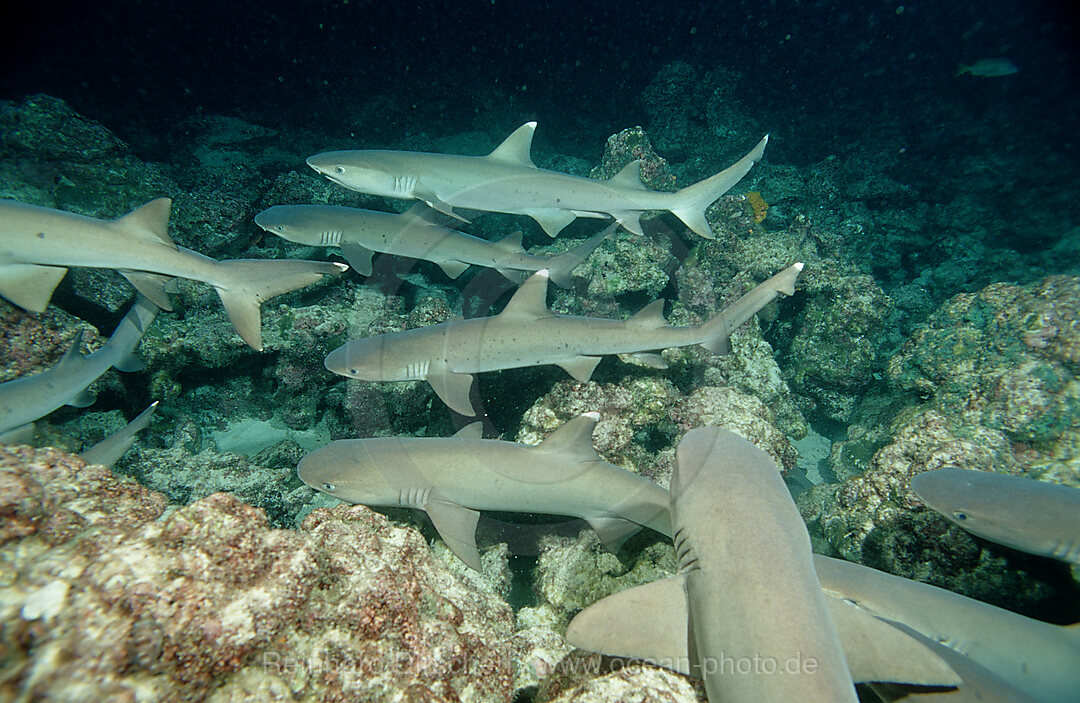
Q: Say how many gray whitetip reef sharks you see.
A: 10